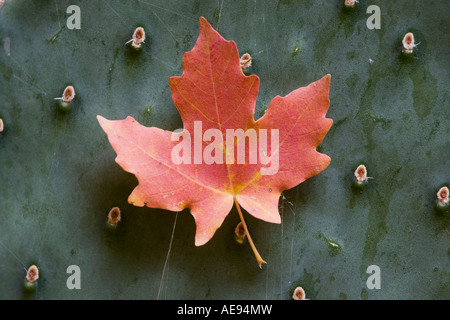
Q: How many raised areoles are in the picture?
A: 12